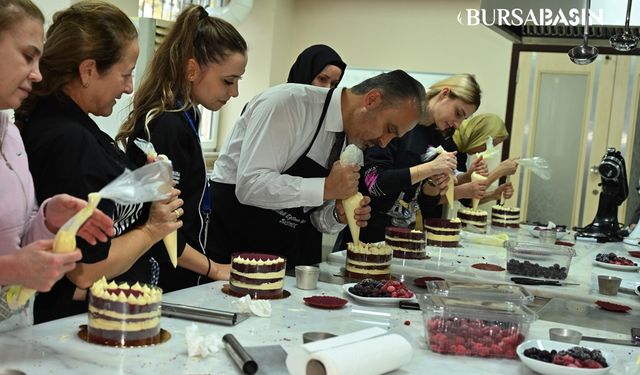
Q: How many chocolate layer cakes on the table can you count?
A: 7